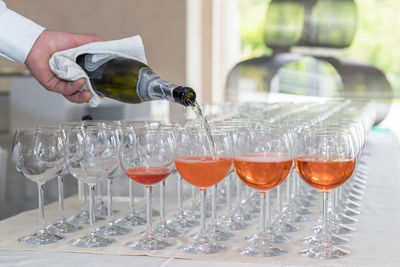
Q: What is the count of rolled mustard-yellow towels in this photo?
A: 0